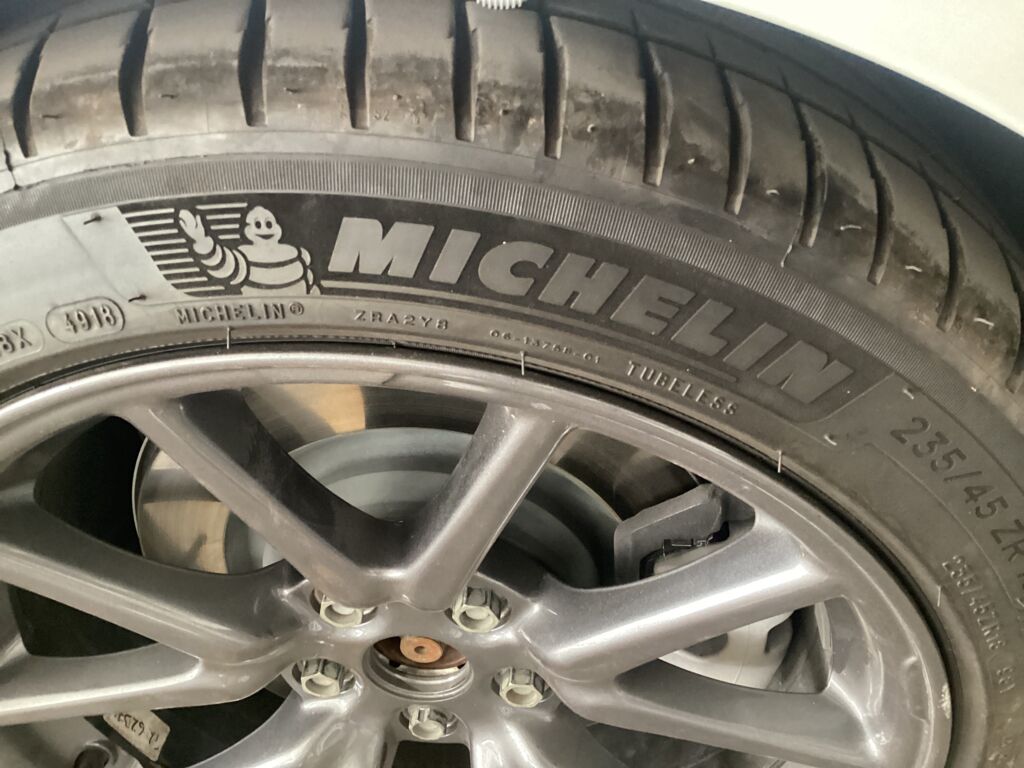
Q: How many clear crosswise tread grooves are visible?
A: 12